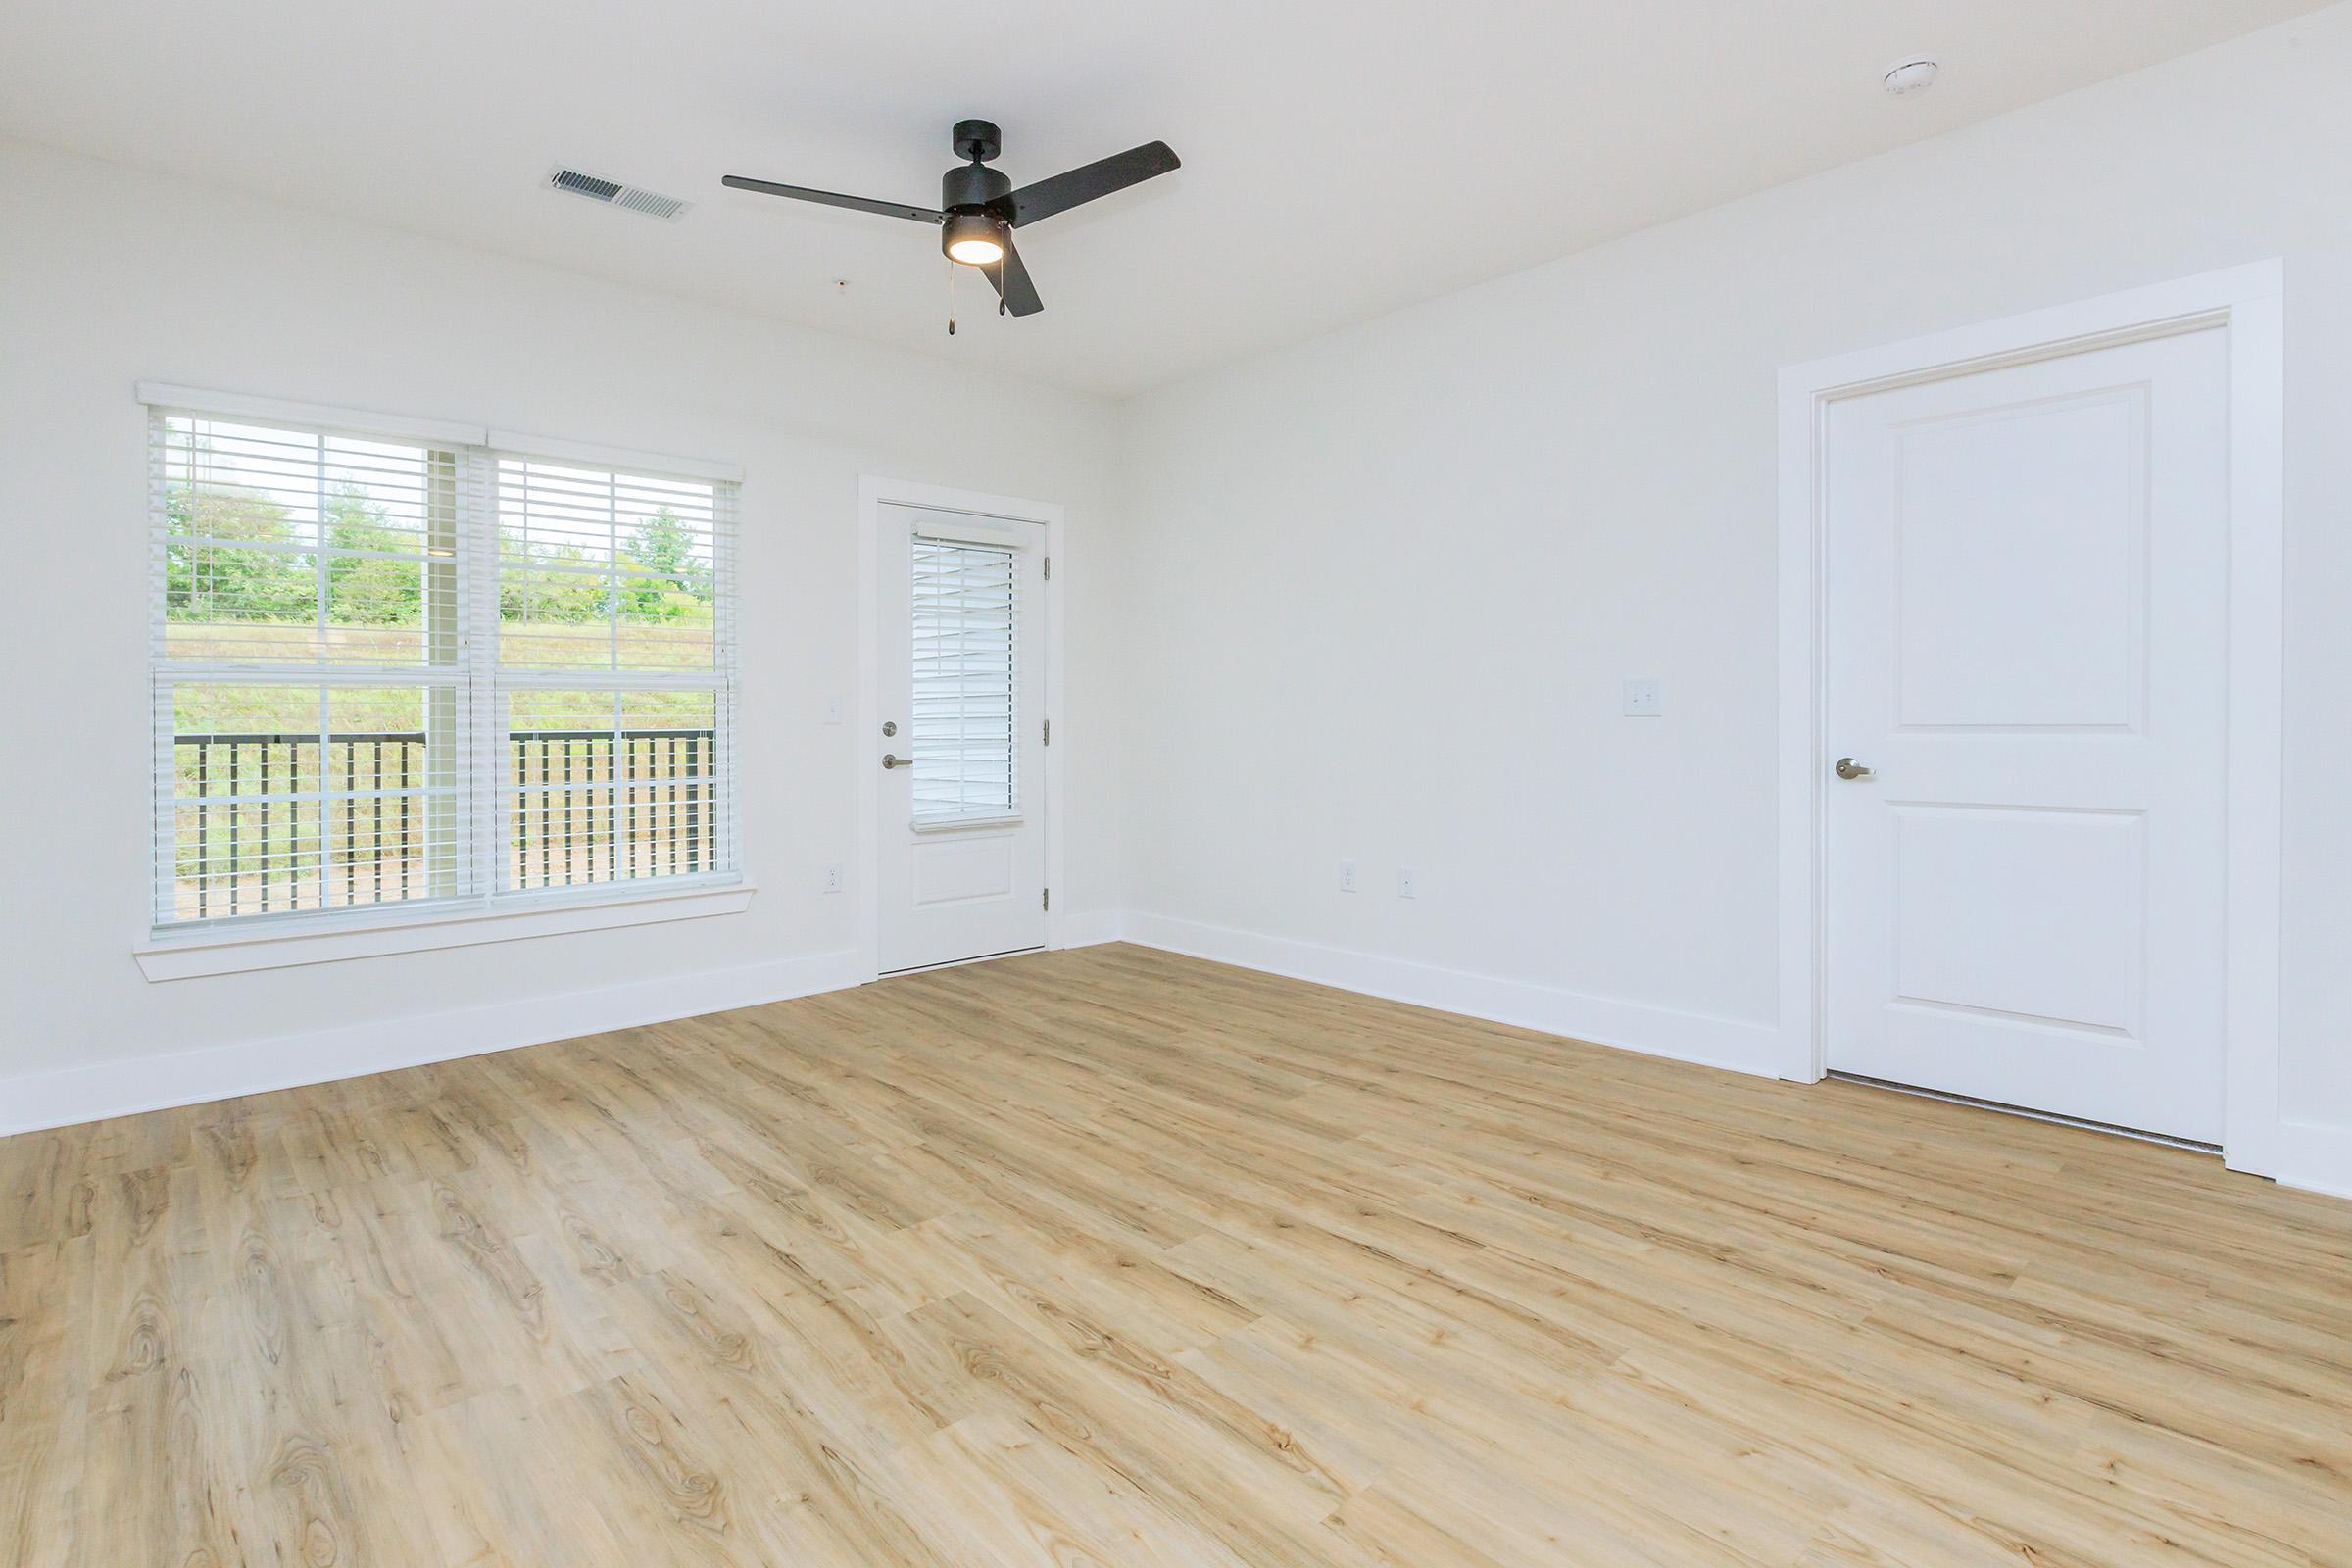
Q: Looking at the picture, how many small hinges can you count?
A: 3